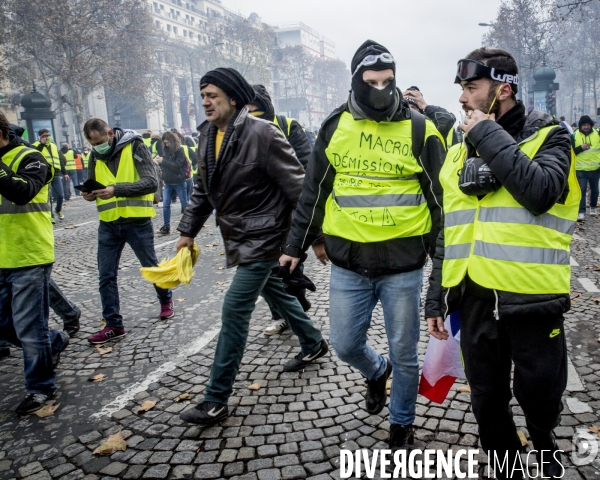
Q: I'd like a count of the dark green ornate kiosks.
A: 2